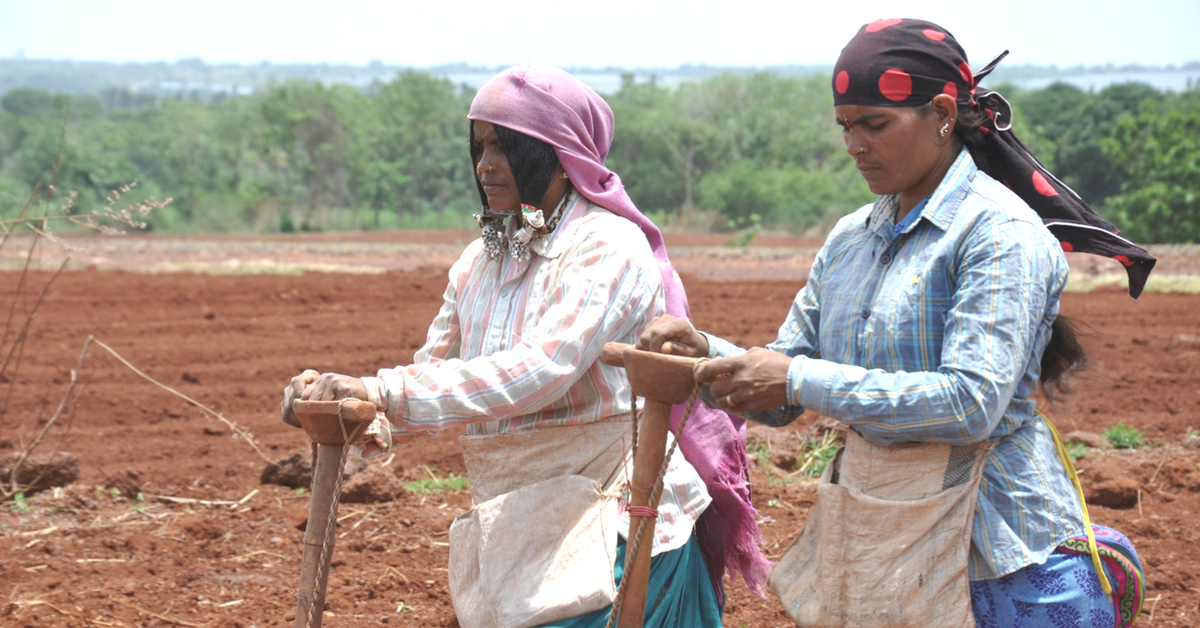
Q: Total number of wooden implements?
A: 2